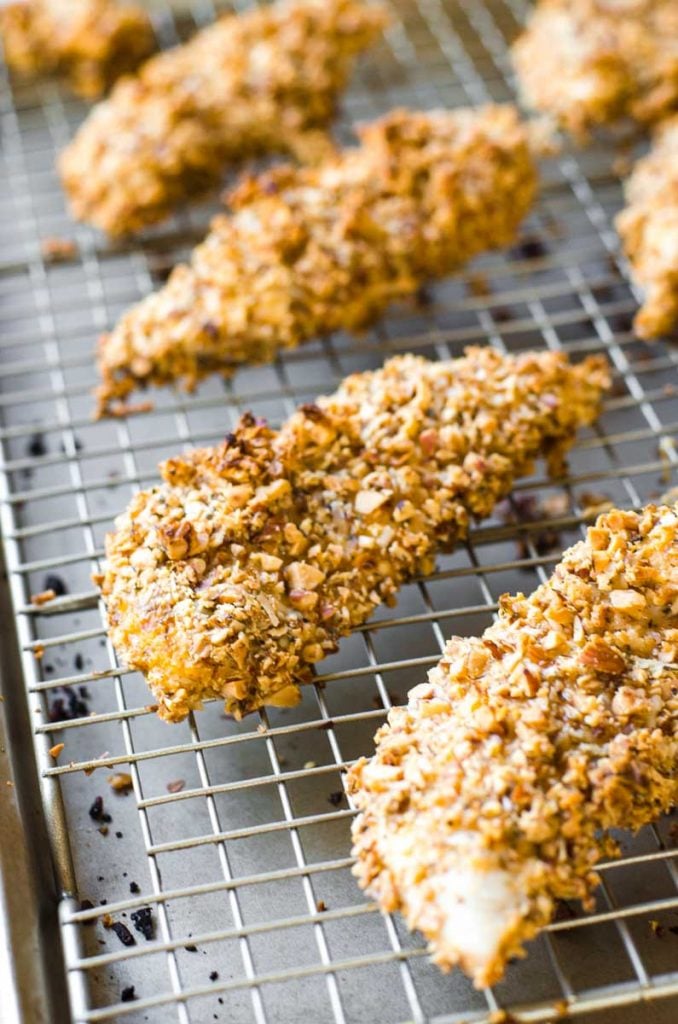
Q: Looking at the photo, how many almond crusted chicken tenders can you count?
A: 7